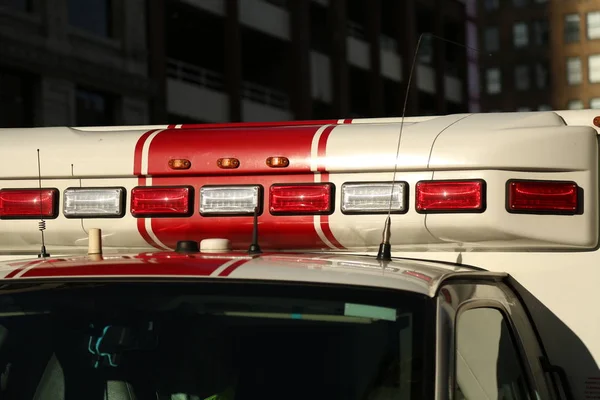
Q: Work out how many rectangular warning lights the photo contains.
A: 8